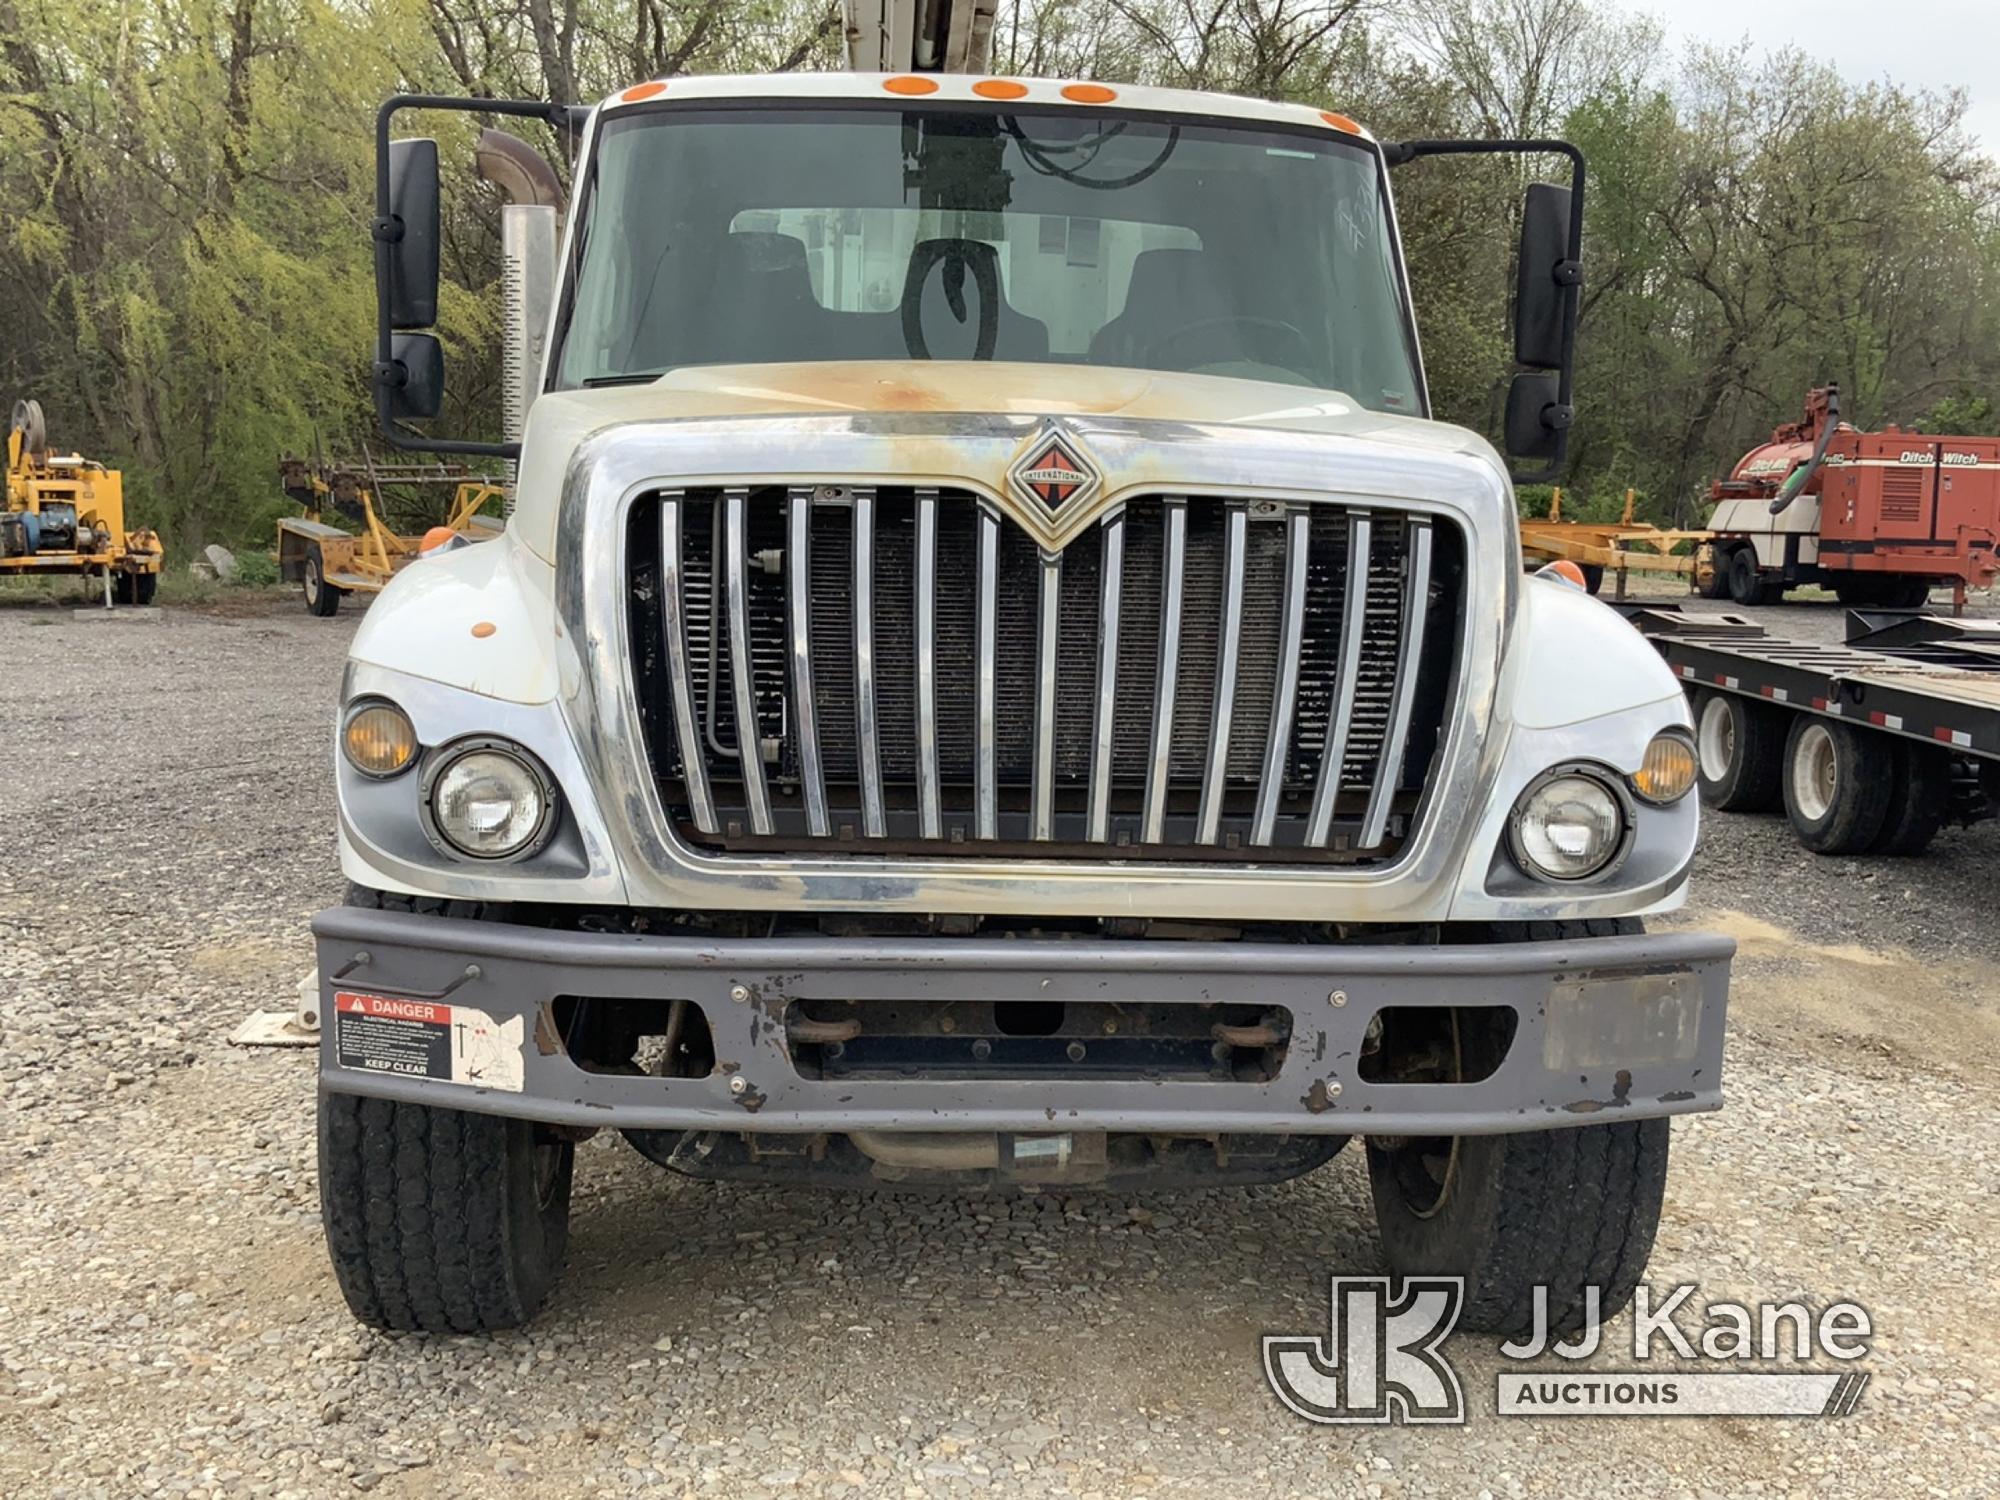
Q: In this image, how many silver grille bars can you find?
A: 13